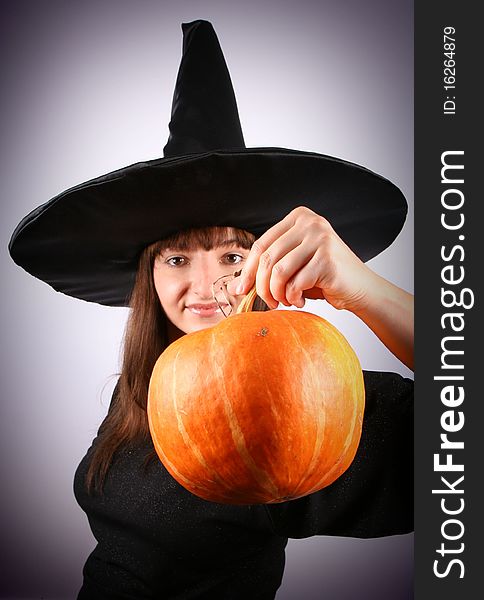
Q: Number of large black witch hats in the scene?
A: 1